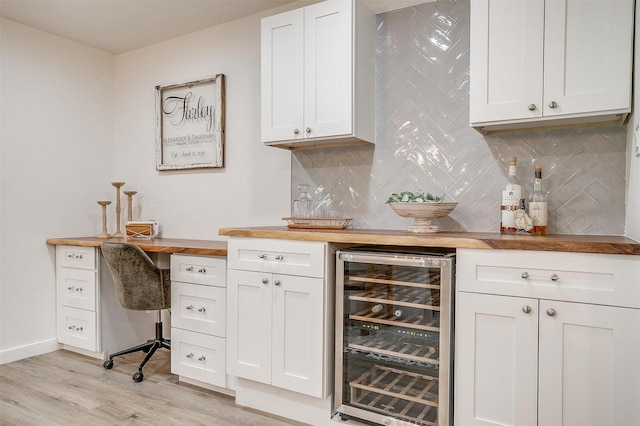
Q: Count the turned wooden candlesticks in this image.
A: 3